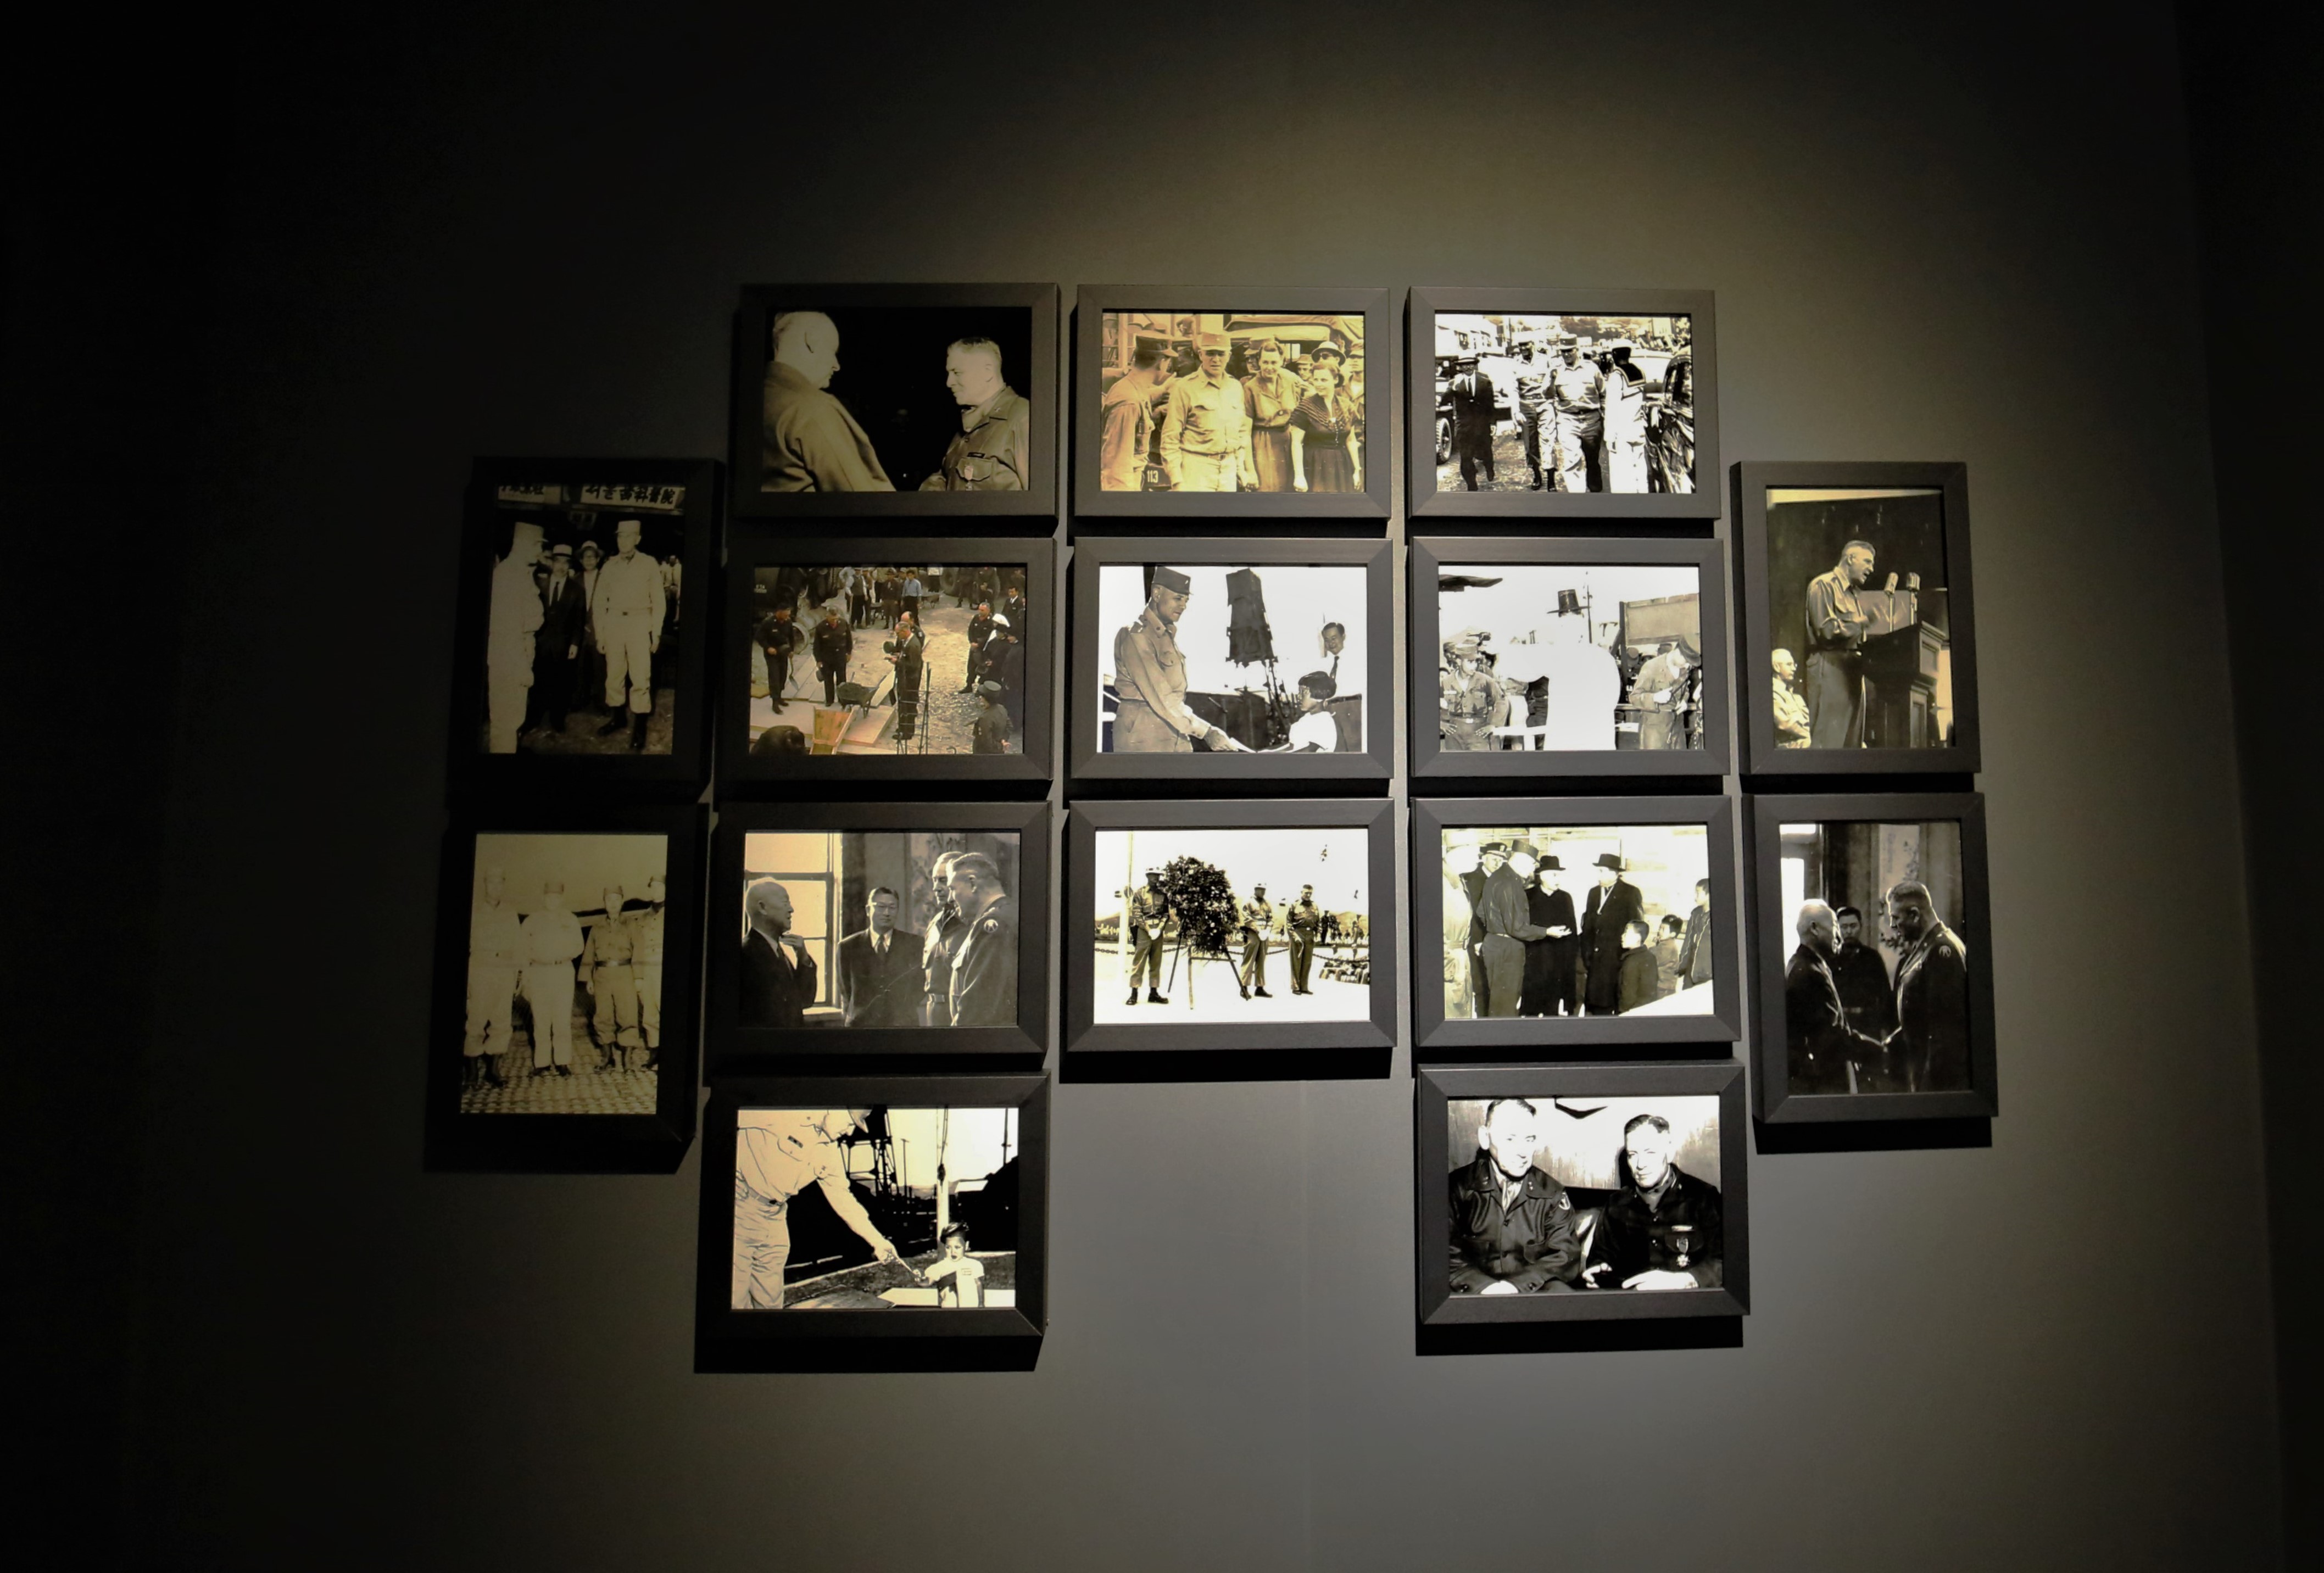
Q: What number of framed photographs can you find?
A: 15